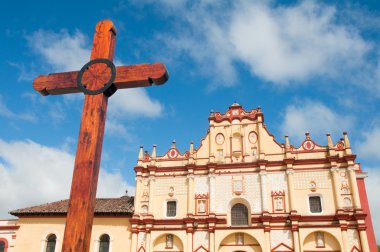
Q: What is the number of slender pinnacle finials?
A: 6